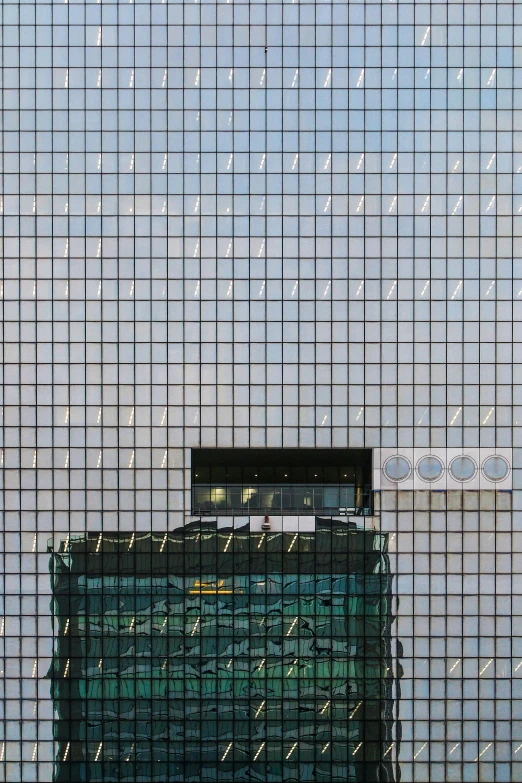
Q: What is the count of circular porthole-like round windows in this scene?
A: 4